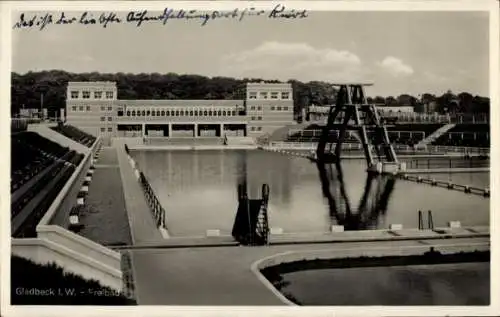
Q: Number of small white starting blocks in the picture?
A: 5